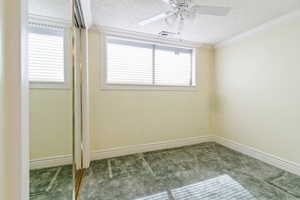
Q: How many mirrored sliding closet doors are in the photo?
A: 2